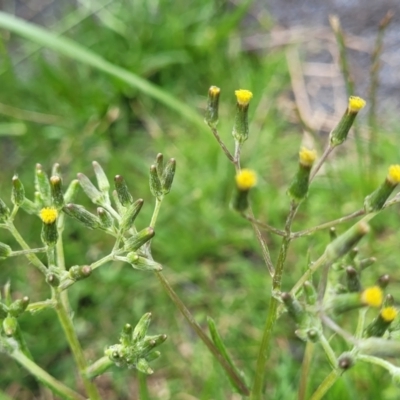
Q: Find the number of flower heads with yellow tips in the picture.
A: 9